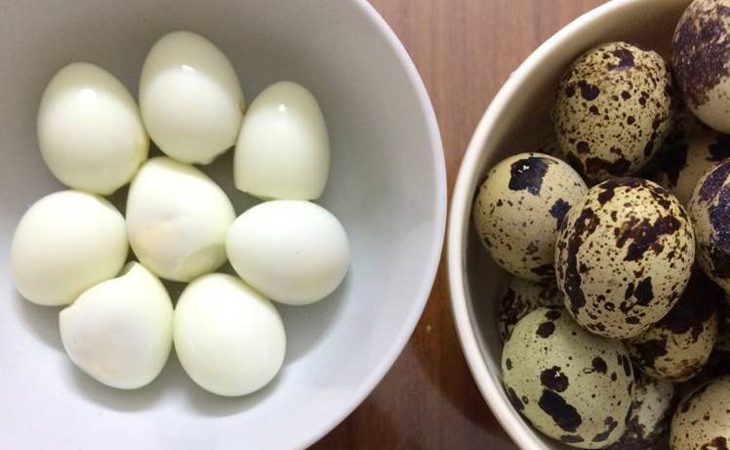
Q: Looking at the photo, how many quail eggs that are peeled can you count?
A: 8